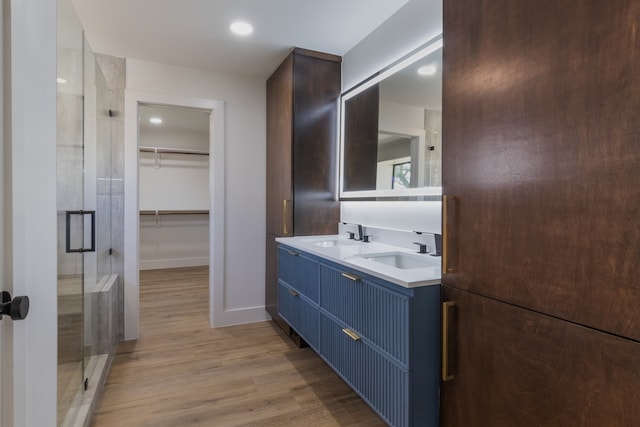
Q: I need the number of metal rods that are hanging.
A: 2